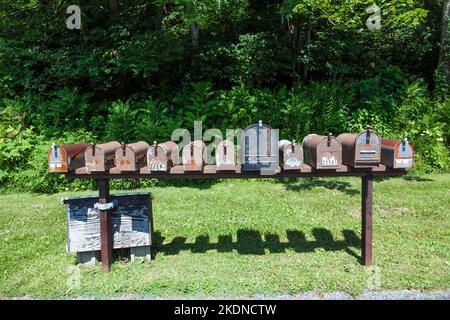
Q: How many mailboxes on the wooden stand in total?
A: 11